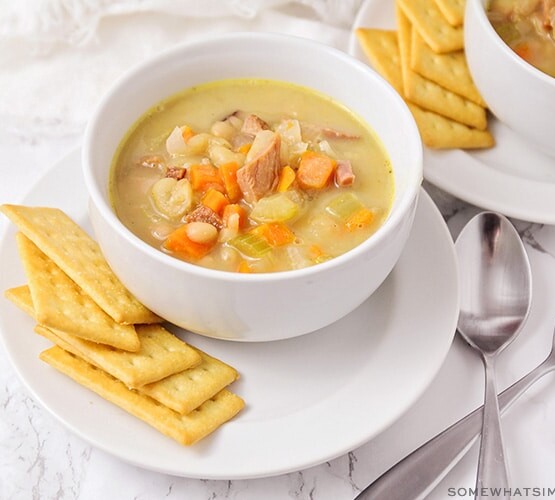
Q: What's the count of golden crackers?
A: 10